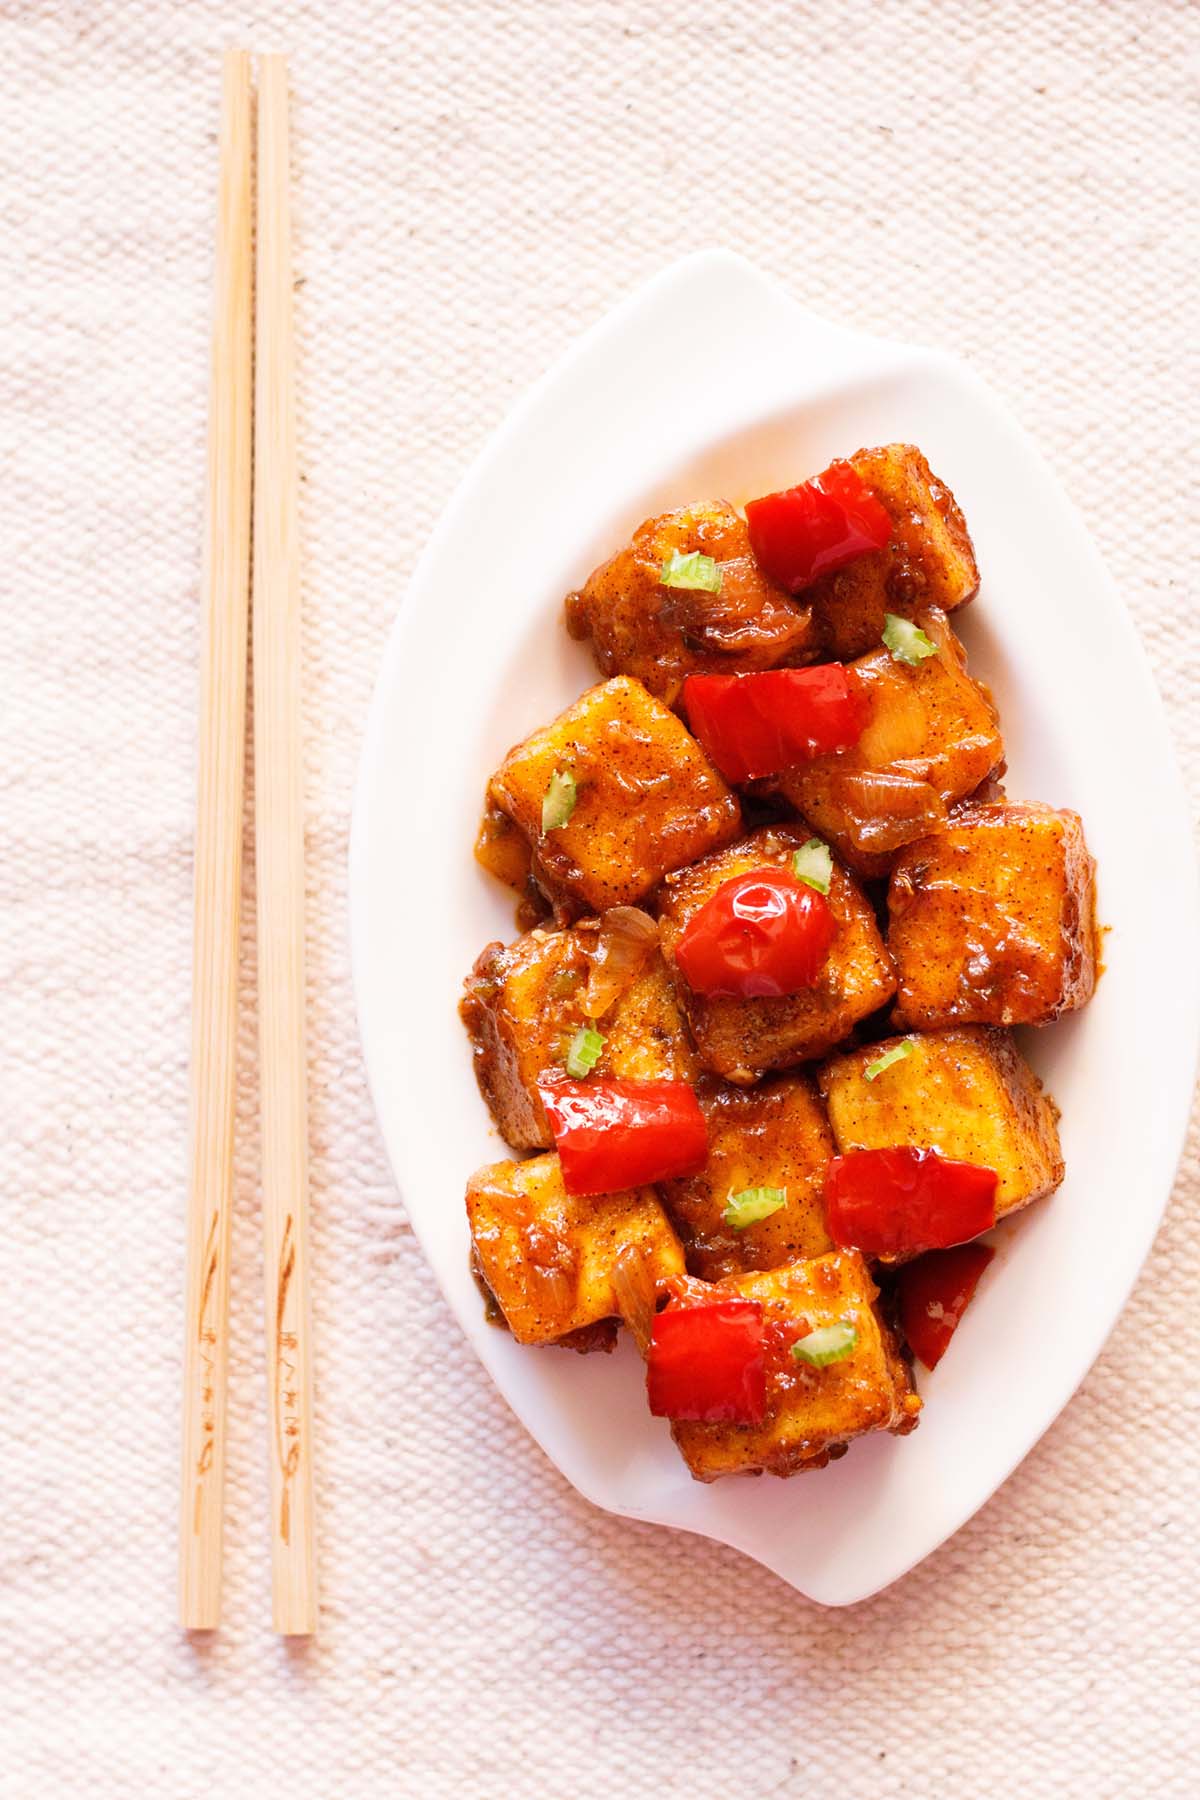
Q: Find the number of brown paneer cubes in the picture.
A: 11